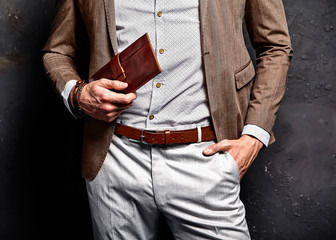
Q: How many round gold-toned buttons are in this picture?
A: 4